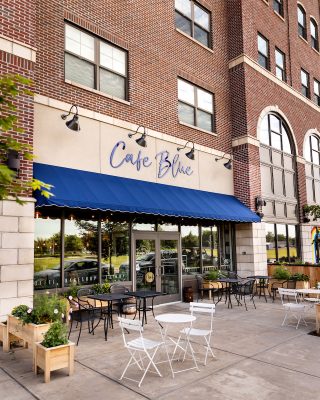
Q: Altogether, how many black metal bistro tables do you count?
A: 4